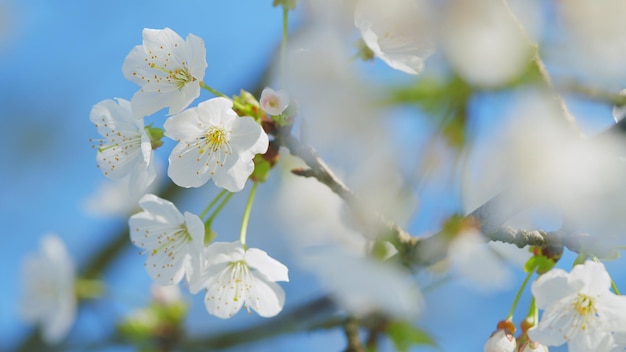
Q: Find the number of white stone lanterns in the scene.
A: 0